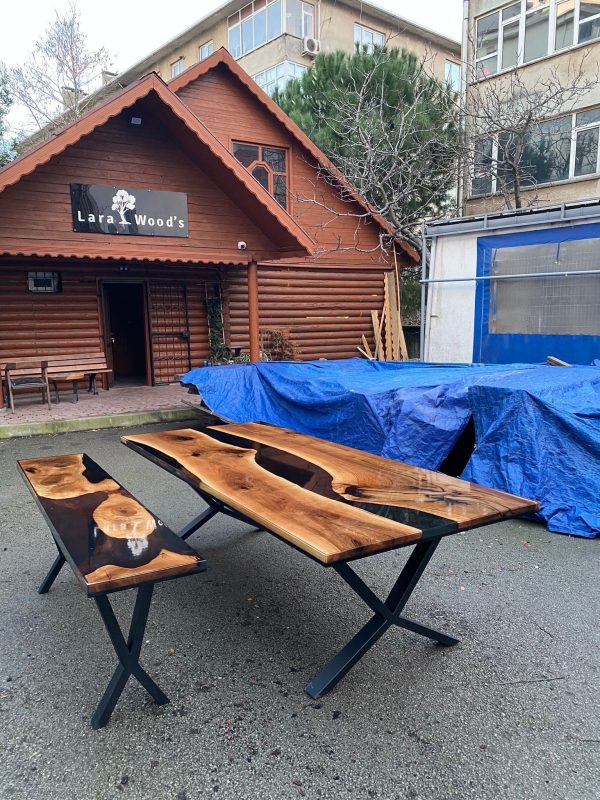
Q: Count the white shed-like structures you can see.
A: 1